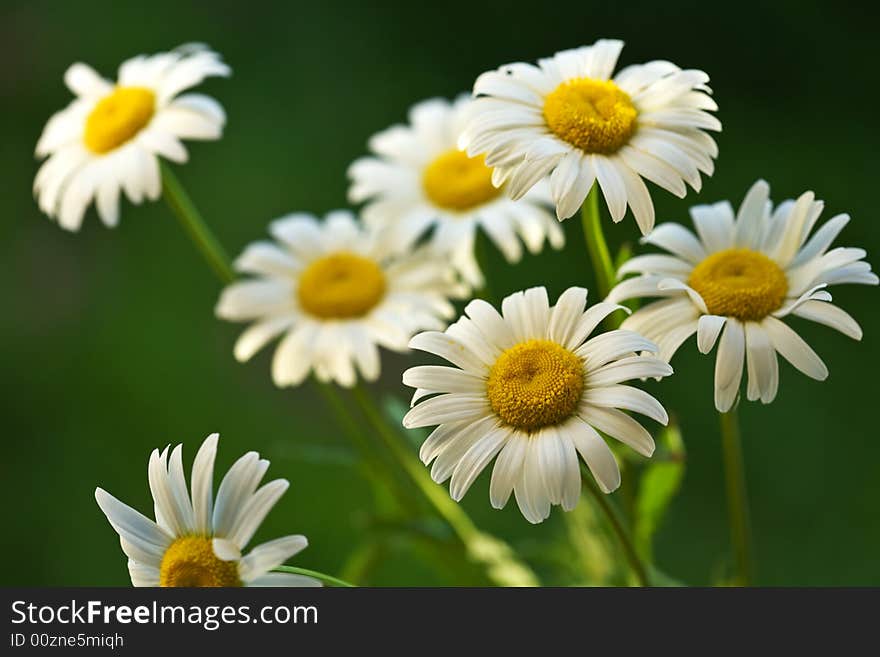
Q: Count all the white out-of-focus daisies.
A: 3